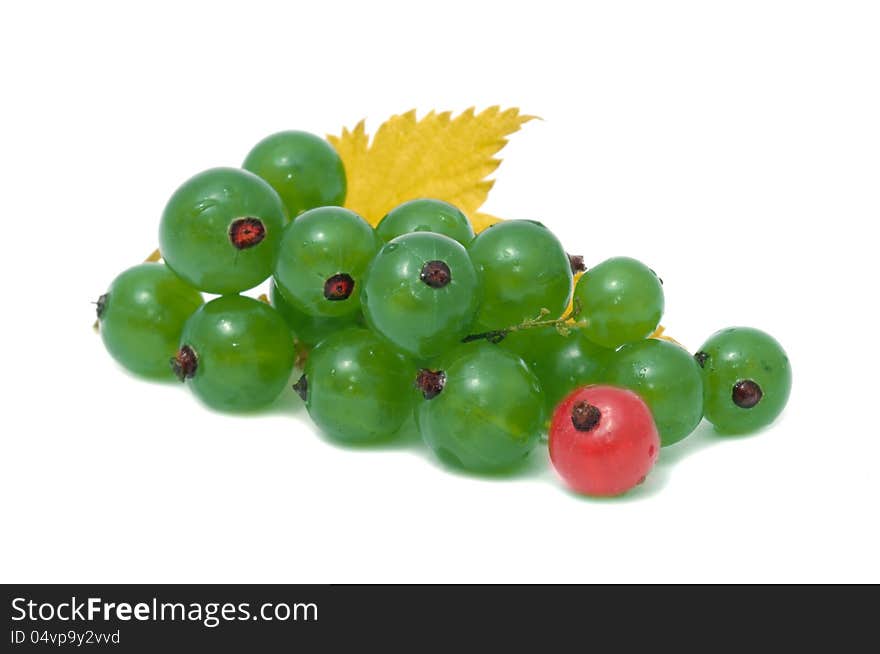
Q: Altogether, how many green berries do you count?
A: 15